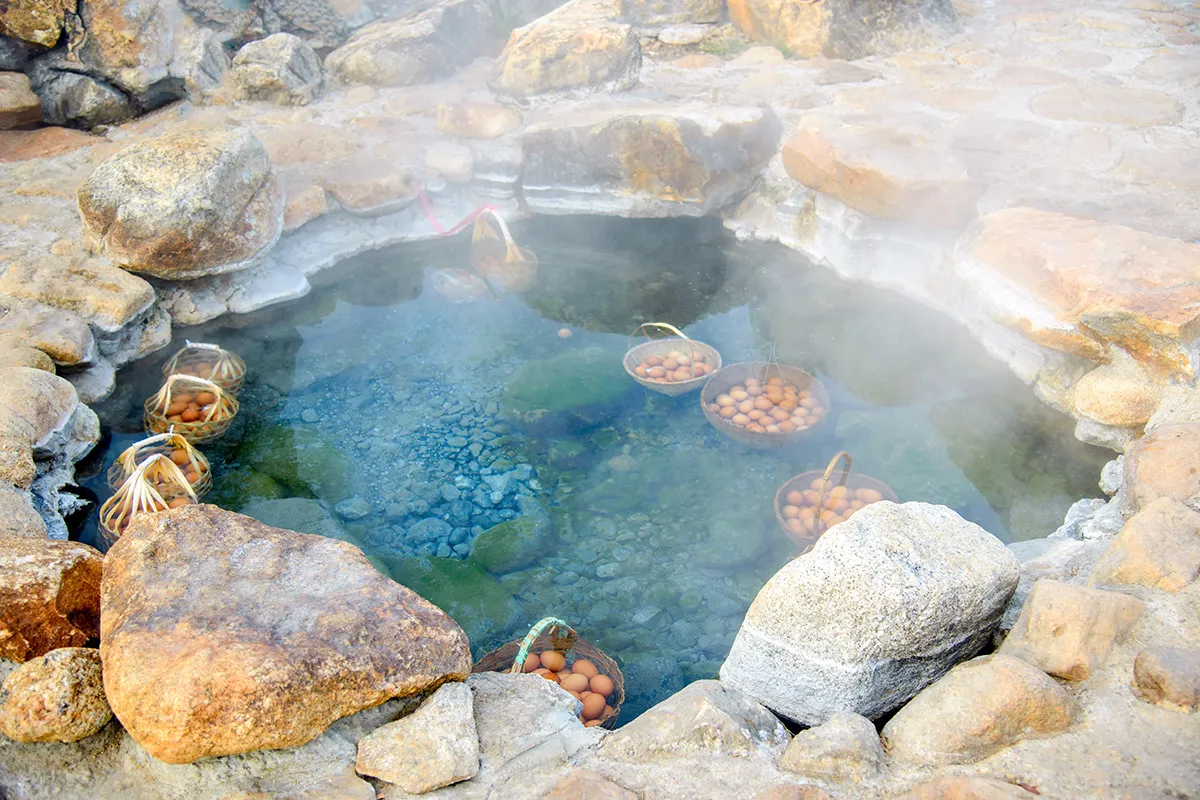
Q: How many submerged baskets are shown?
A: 9